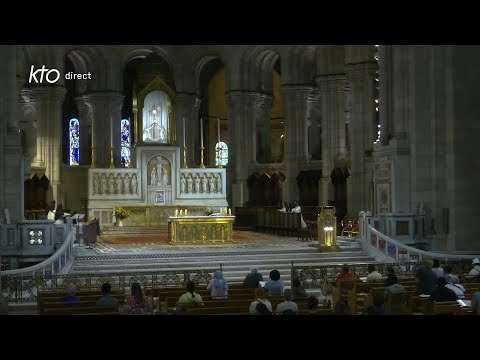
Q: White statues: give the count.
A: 15